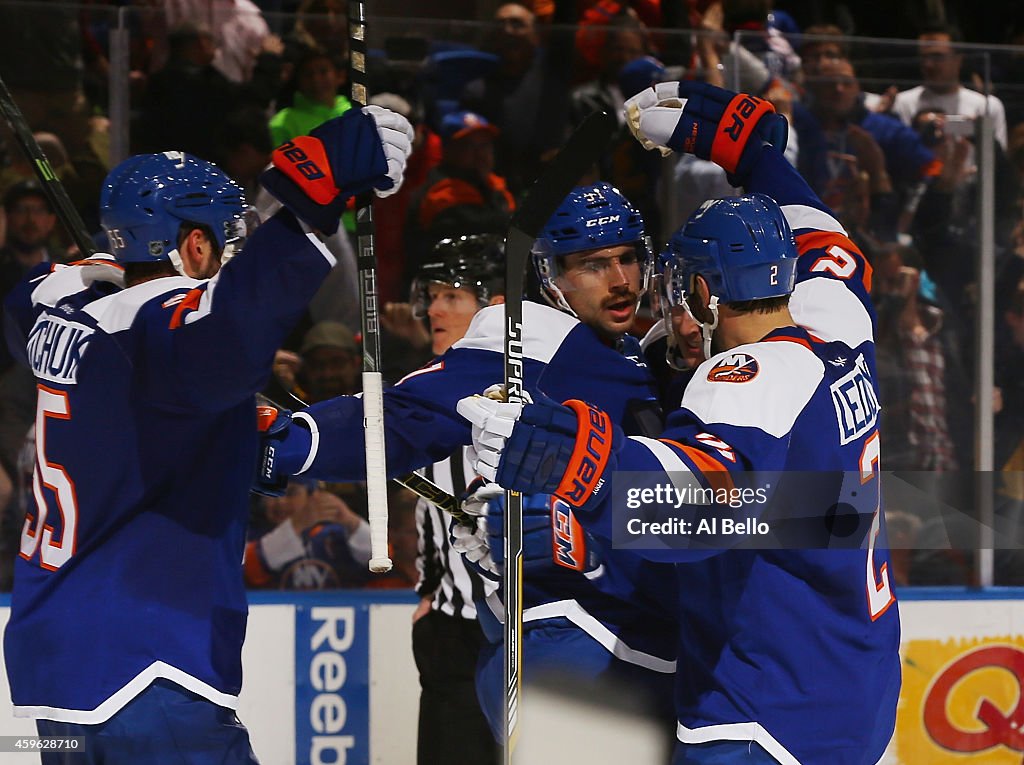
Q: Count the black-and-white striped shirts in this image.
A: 1